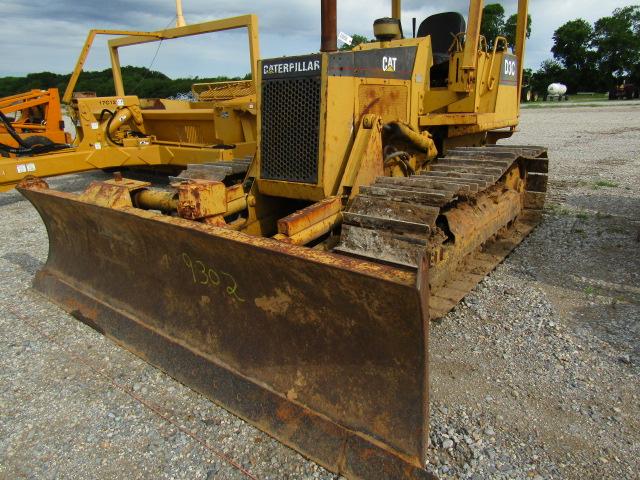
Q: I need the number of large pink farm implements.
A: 0